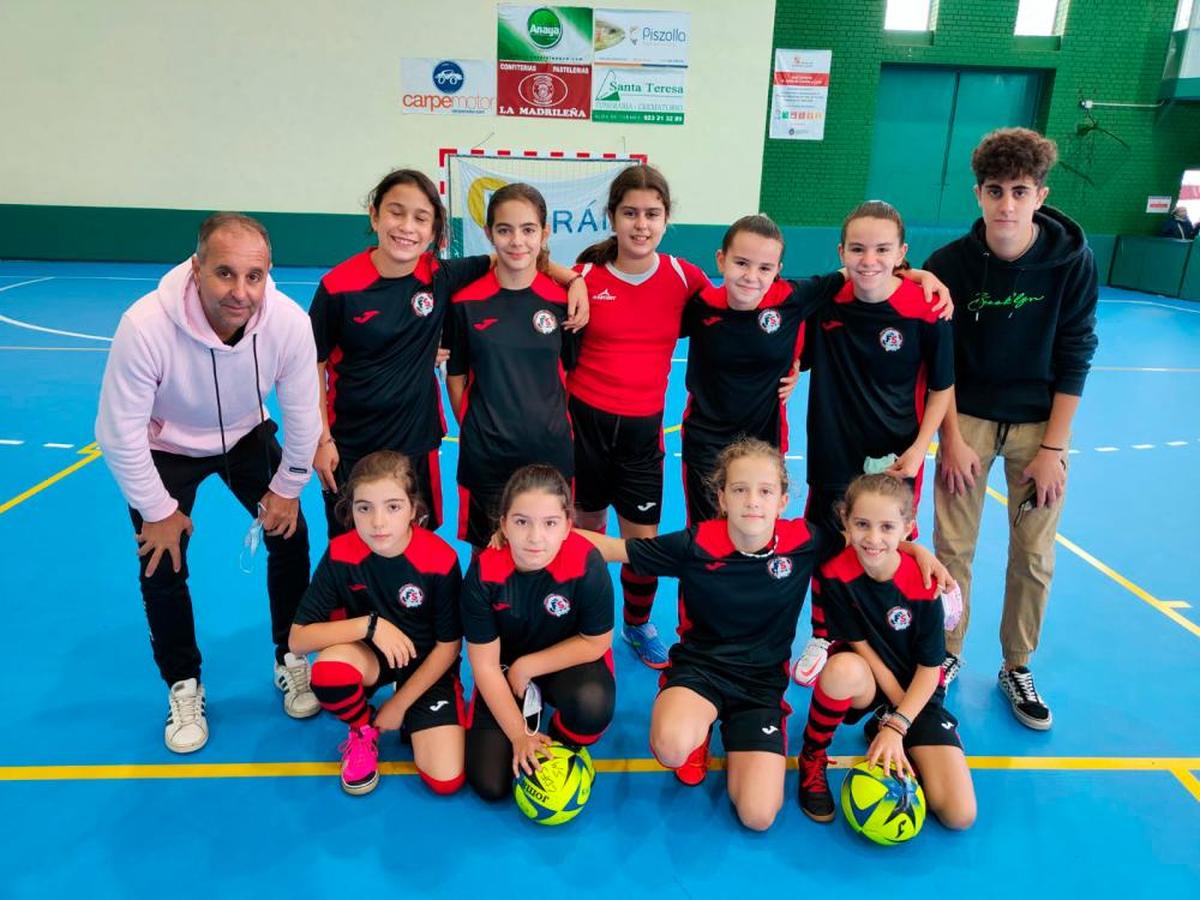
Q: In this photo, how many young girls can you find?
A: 9